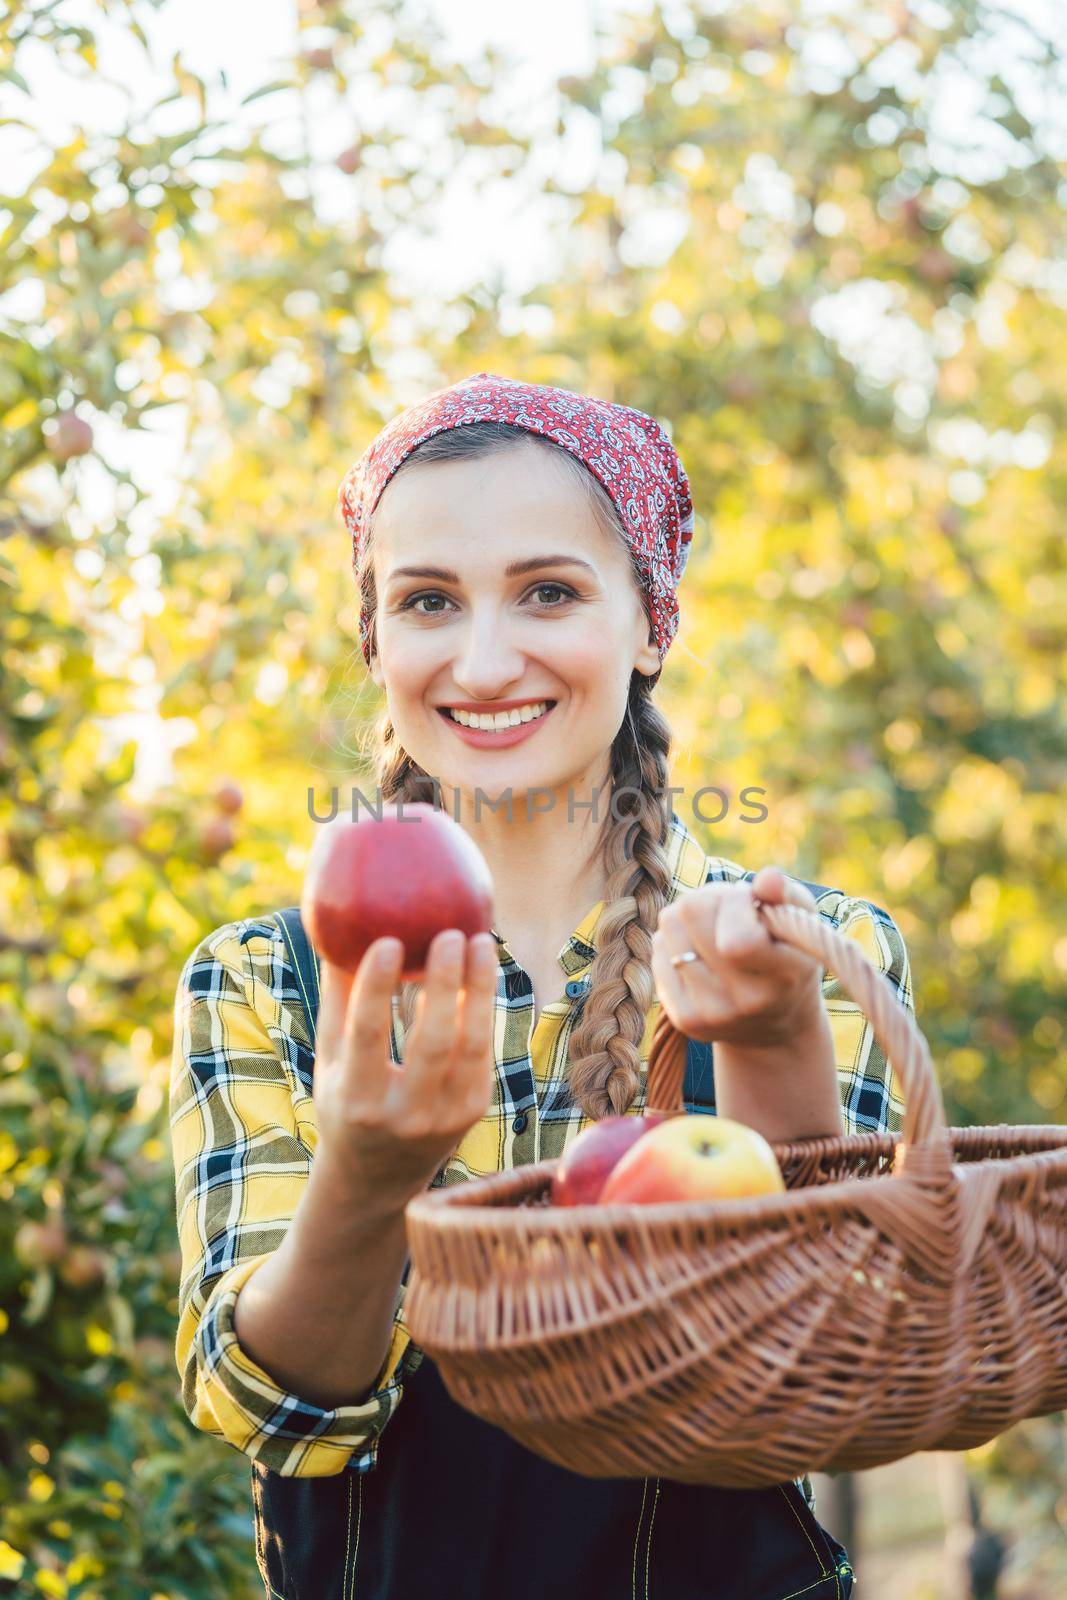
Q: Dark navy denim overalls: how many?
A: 1